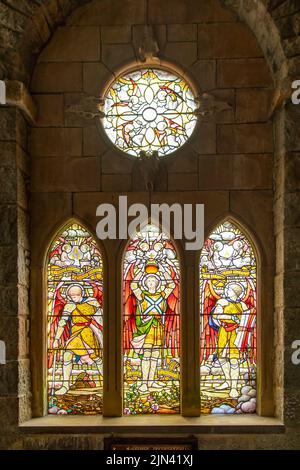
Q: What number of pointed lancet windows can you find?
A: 3